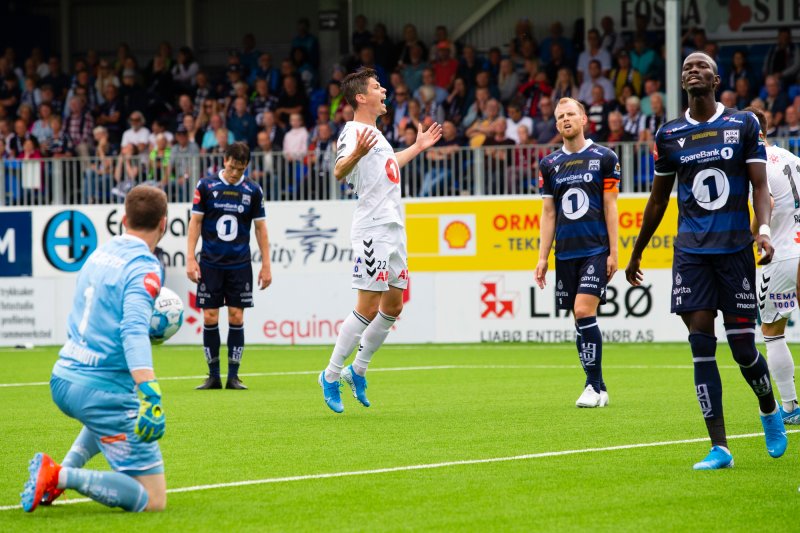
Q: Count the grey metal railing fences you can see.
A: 1